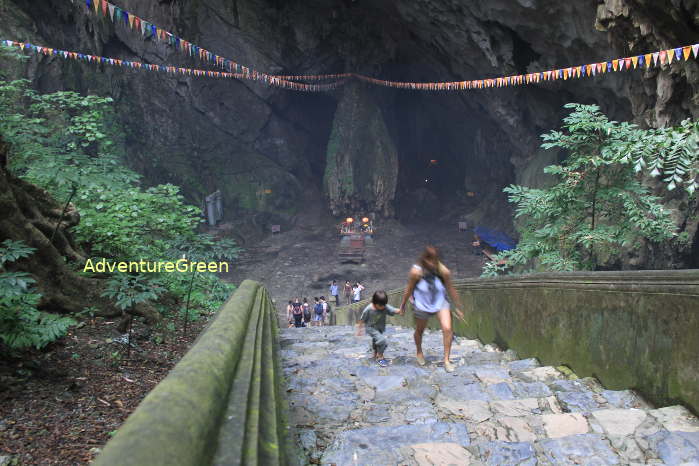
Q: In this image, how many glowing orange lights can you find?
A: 2